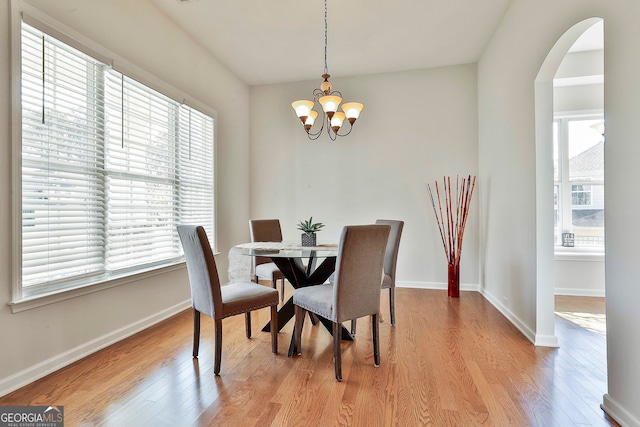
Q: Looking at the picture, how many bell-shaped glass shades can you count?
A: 5